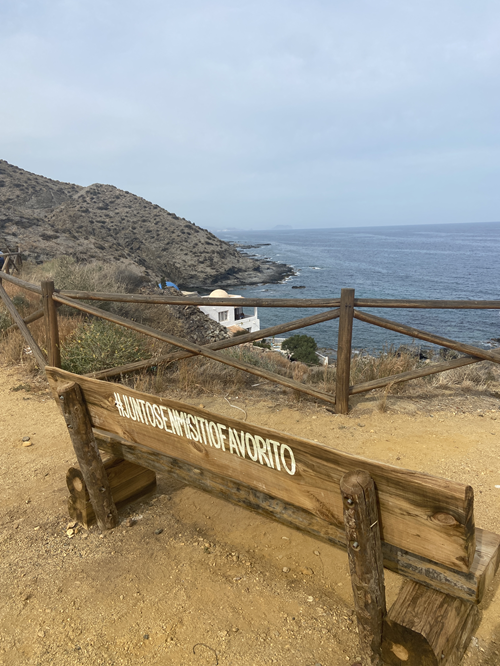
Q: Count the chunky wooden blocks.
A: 2